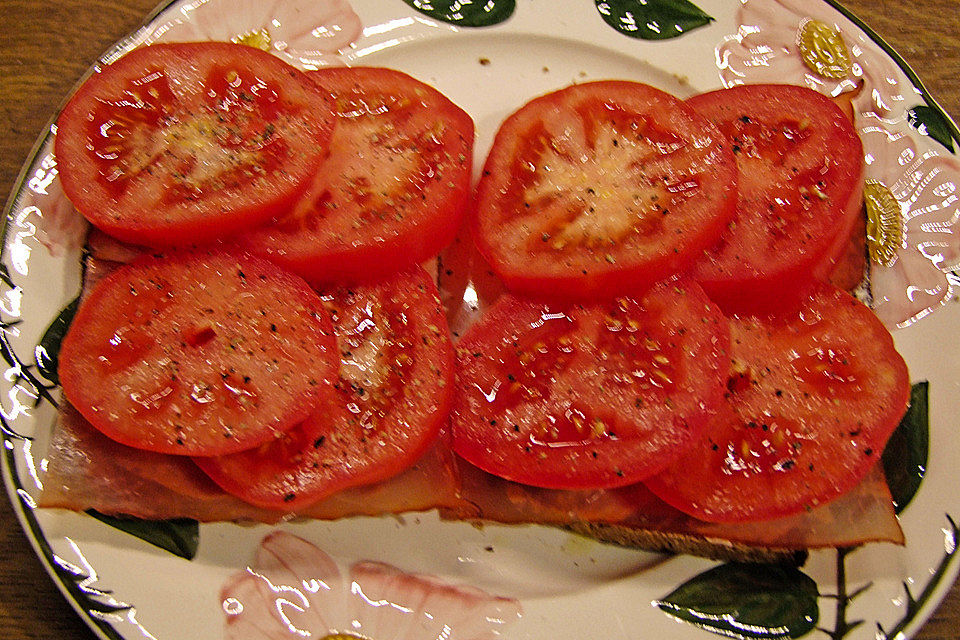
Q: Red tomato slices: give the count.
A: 8